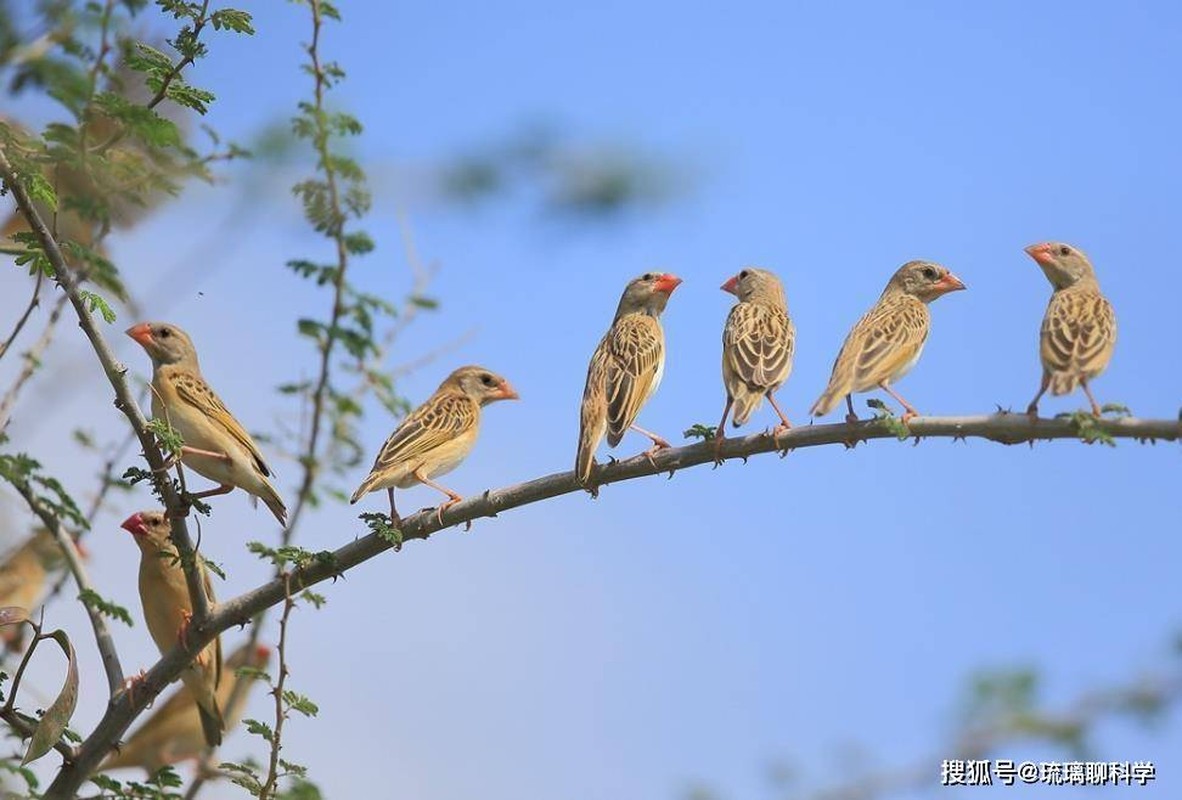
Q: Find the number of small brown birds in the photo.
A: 9